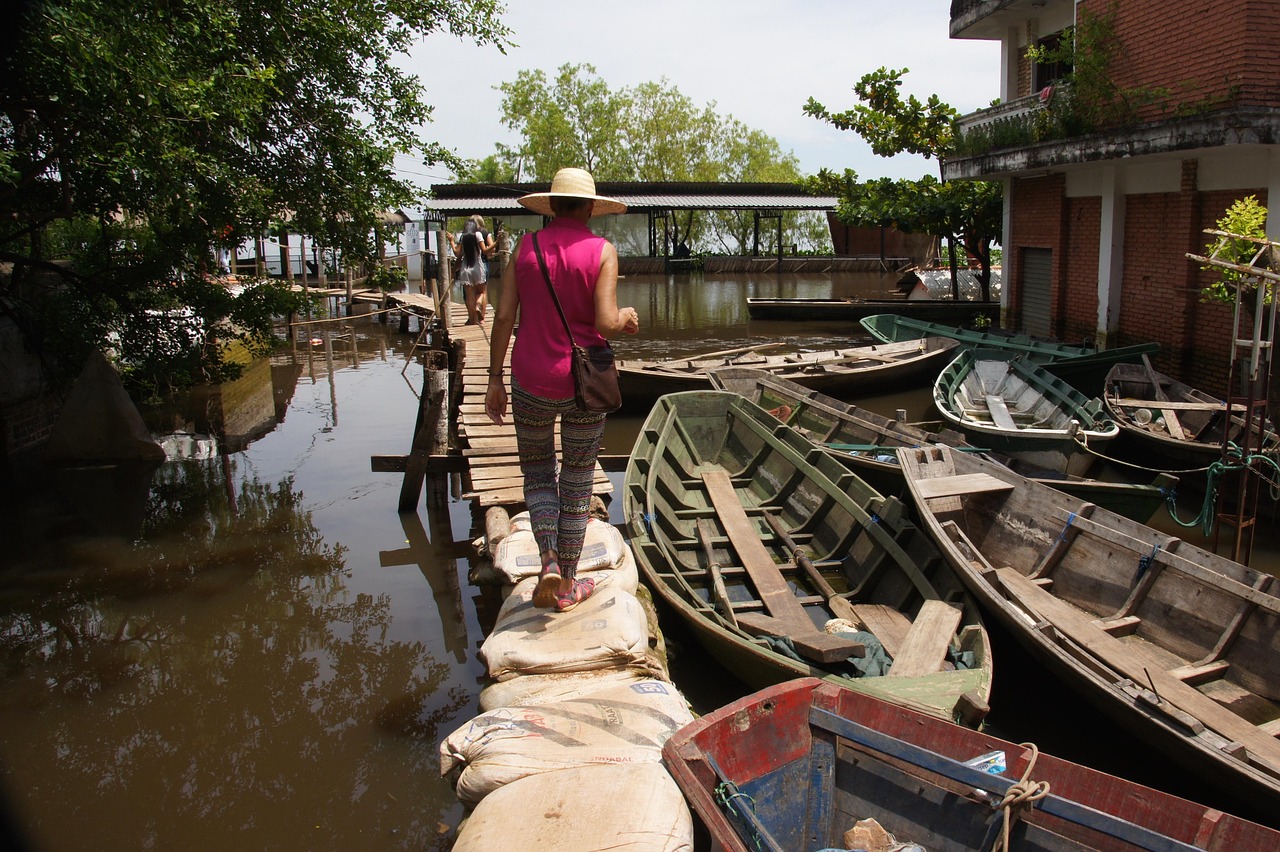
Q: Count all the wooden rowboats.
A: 9